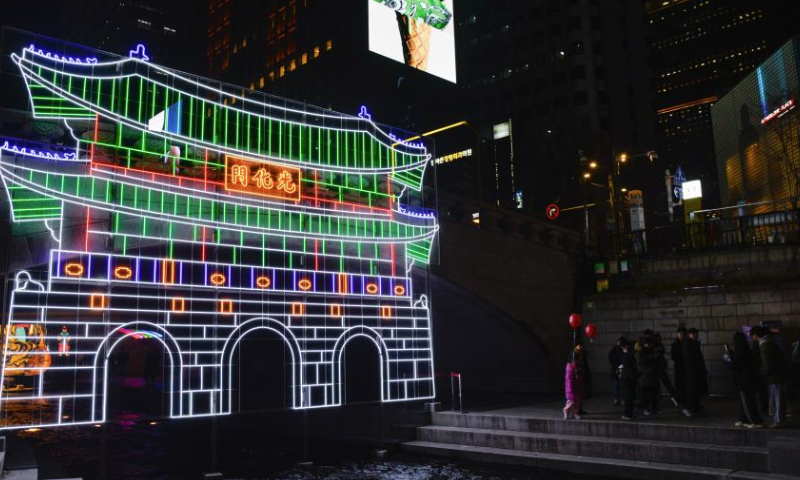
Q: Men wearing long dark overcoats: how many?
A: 2